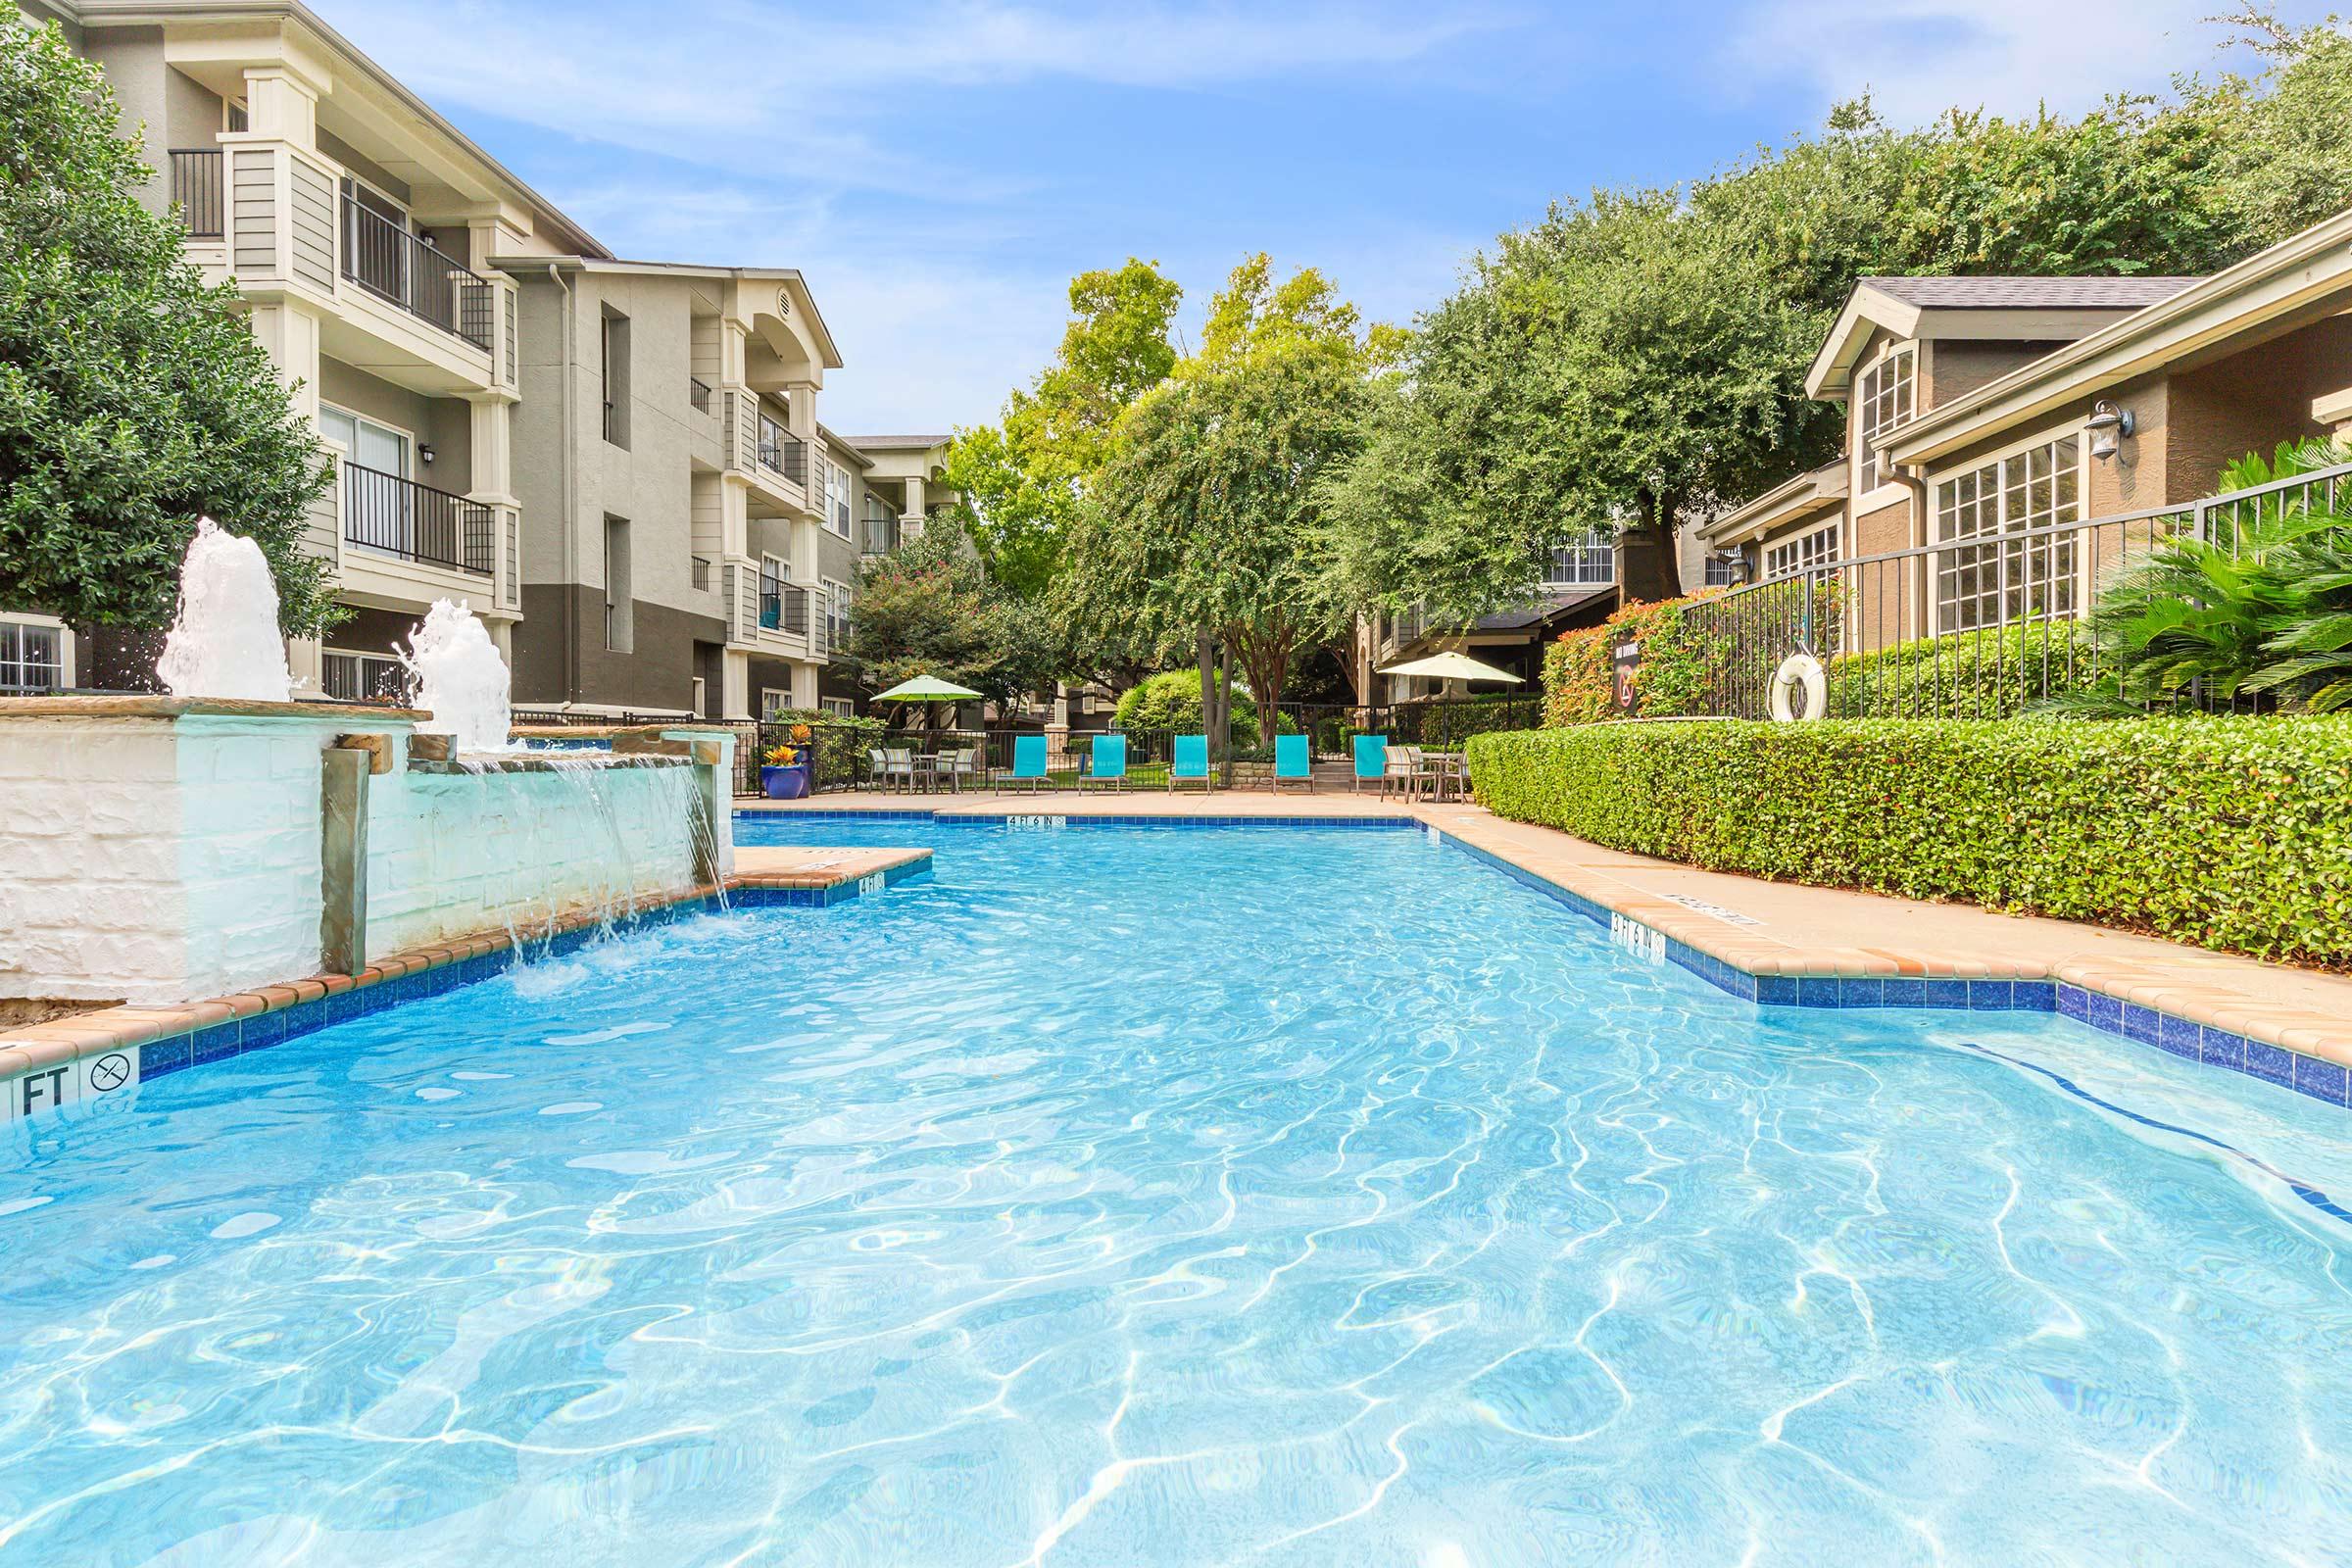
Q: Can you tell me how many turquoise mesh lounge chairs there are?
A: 5